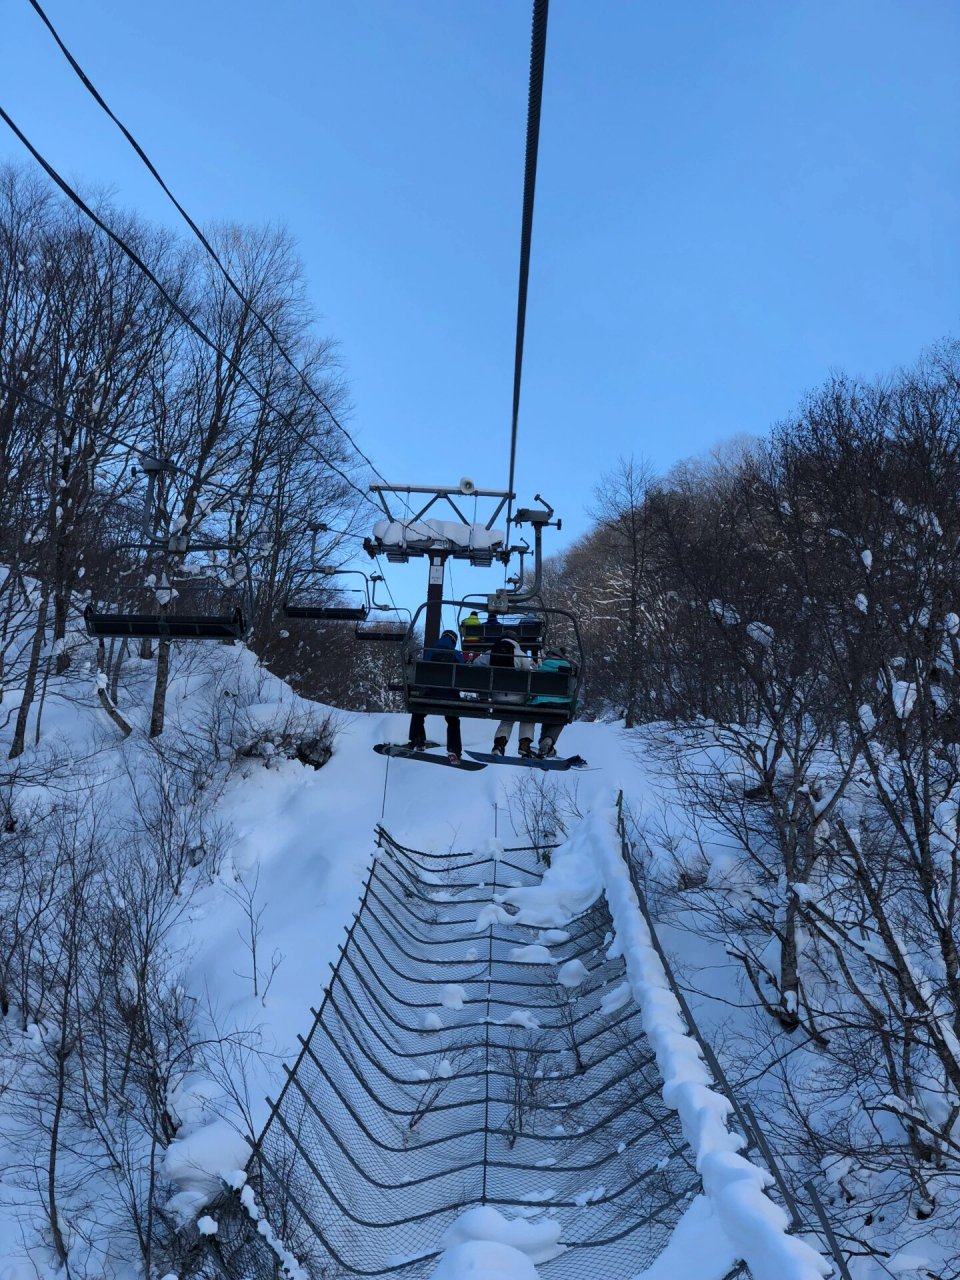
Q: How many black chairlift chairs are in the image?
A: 5